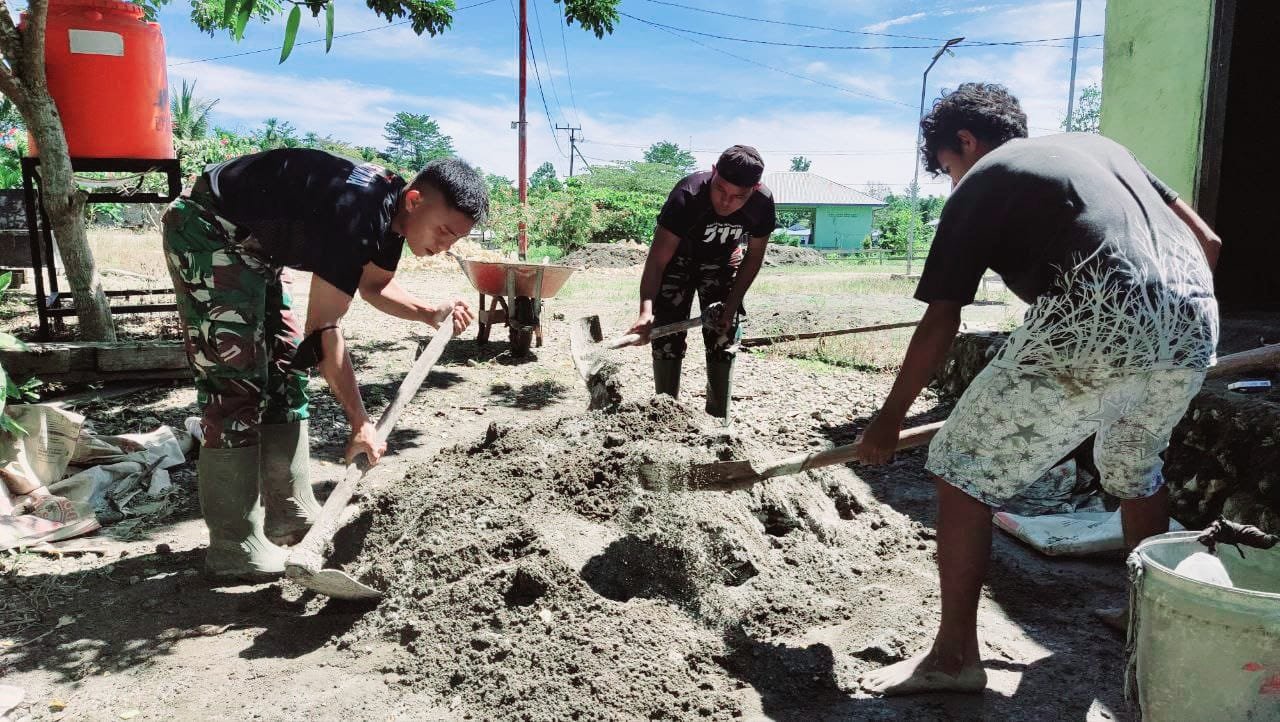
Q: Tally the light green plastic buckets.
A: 1